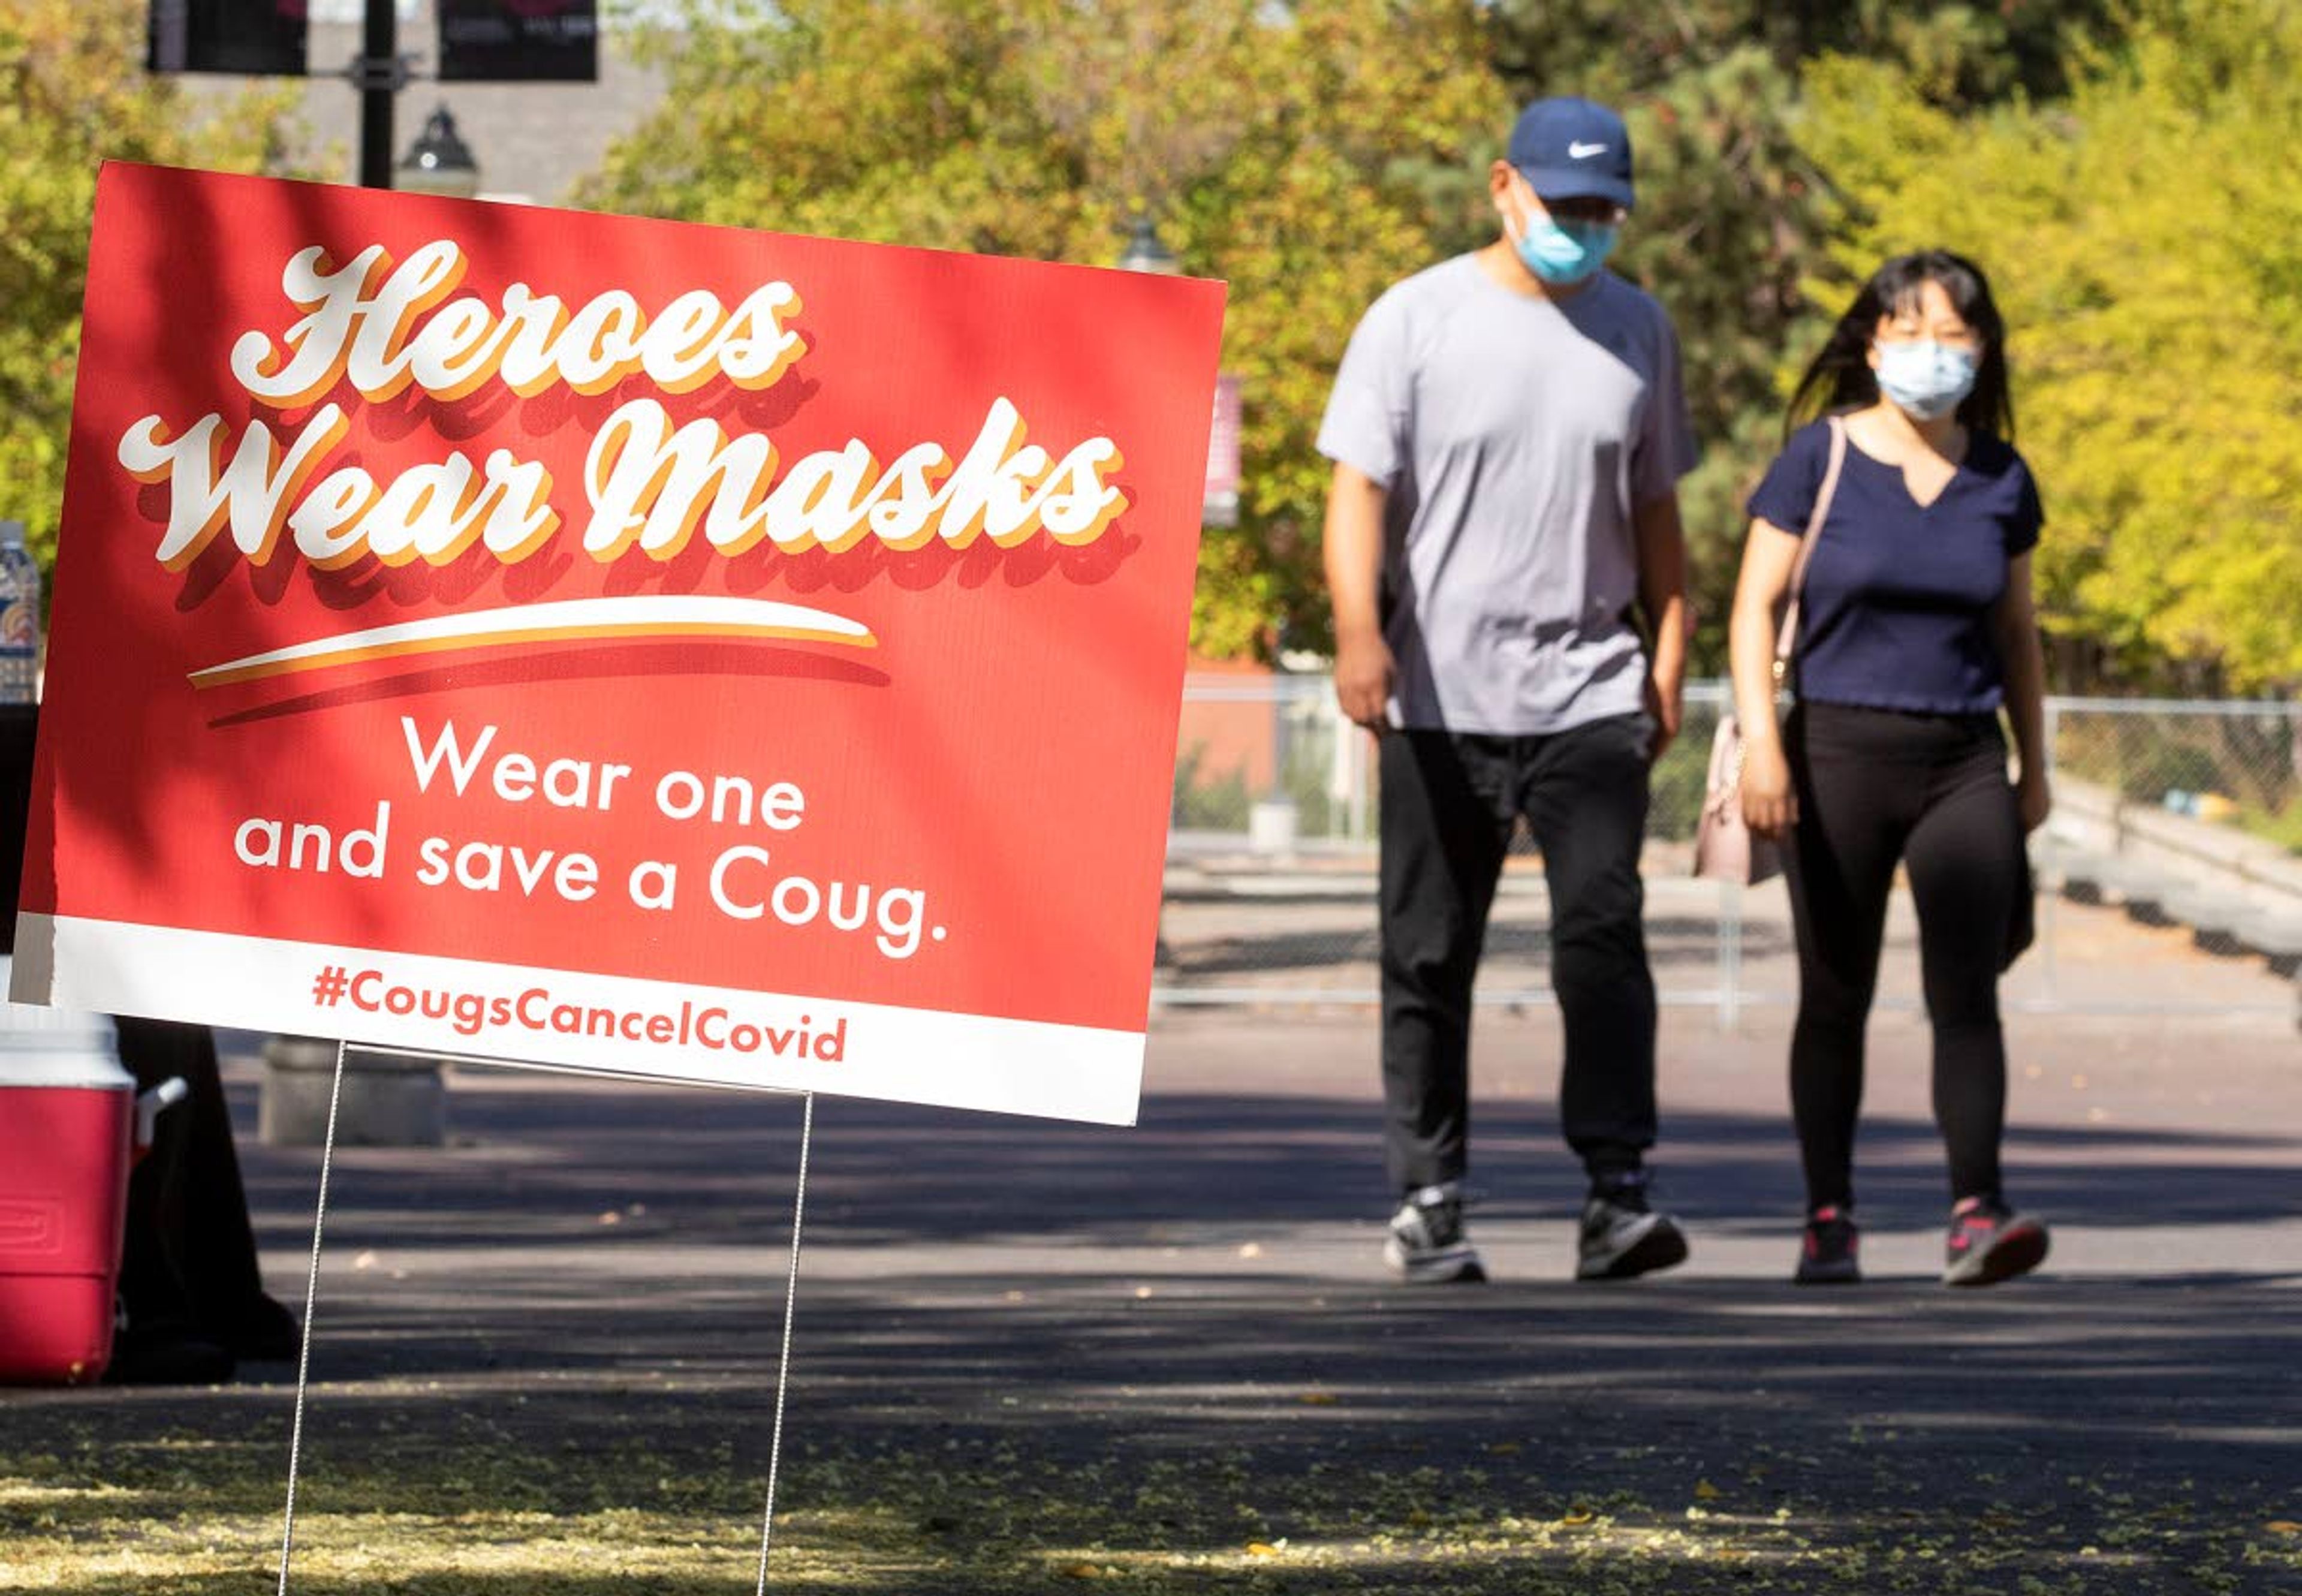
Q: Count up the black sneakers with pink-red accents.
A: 2